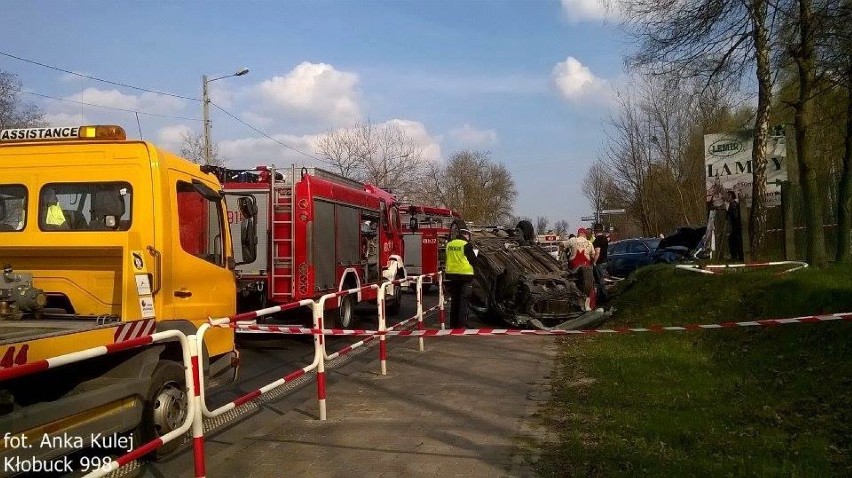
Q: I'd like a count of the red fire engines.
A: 2